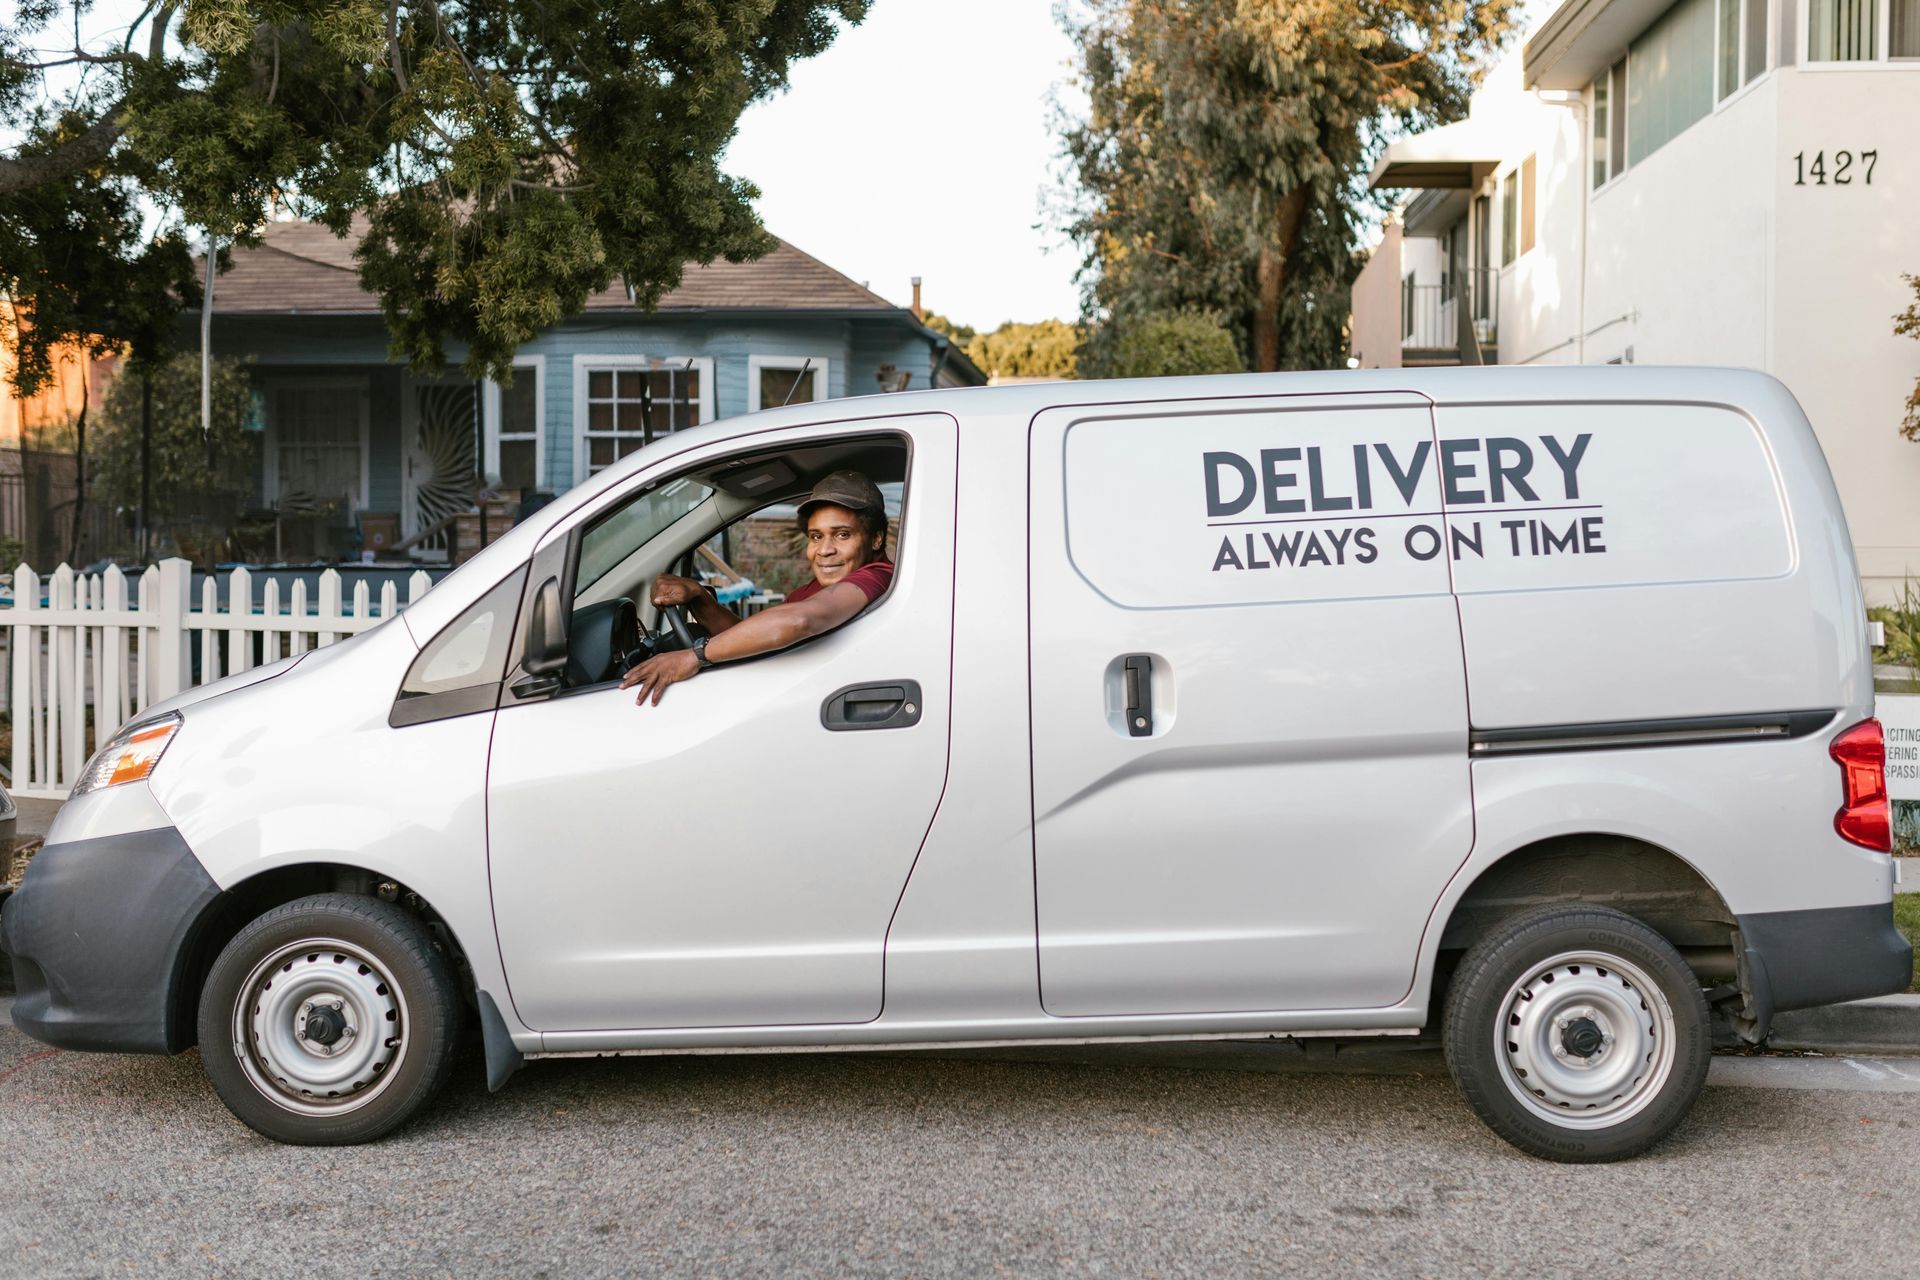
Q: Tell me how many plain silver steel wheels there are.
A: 2